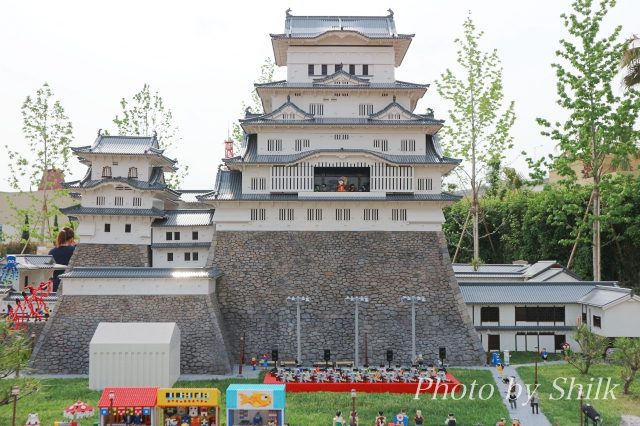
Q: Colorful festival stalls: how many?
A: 3